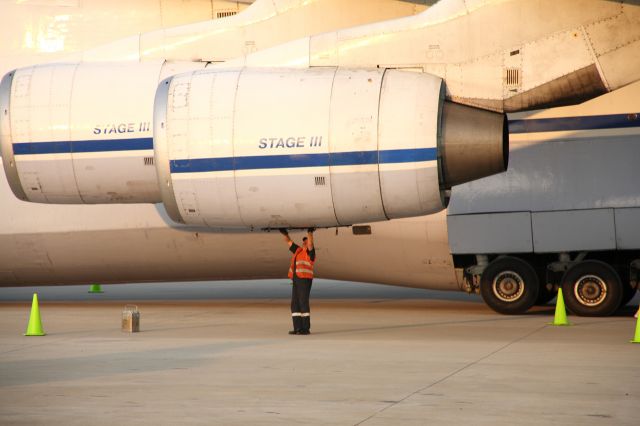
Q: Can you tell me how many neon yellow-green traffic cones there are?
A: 4